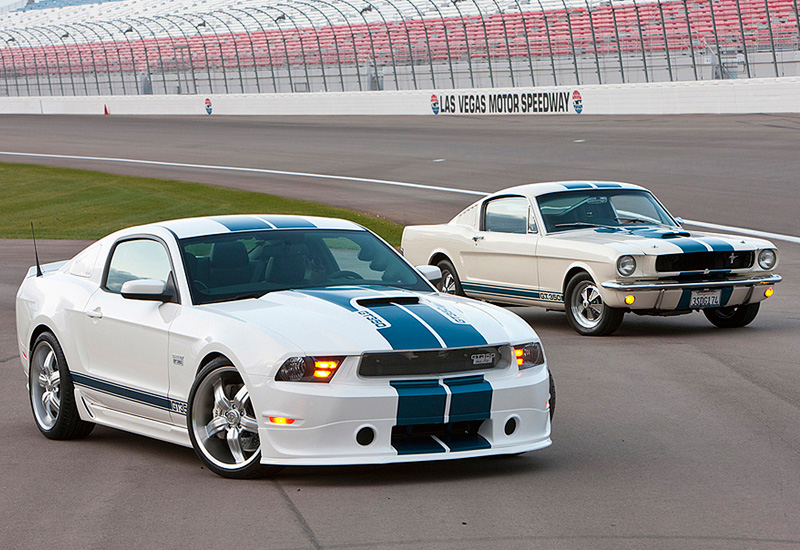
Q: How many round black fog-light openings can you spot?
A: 2